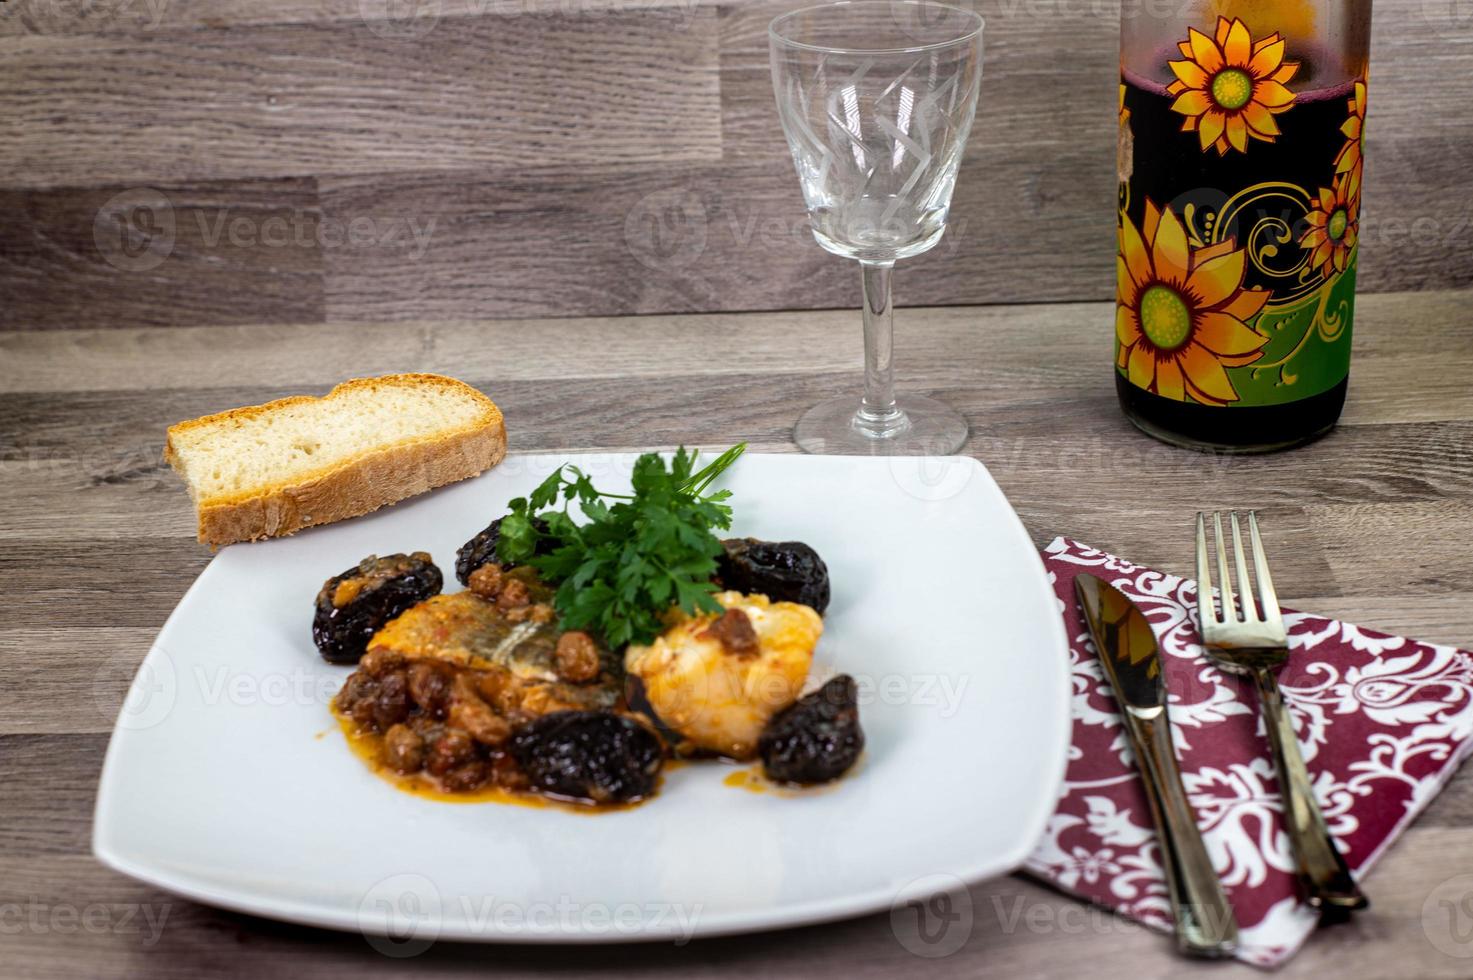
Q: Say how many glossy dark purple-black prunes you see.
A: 5